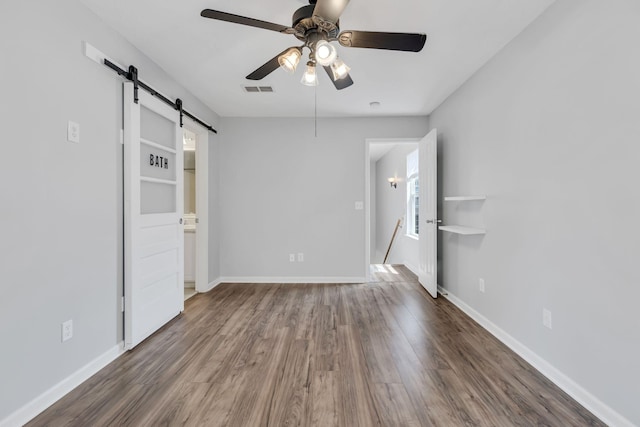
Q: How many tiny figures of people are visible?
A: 0